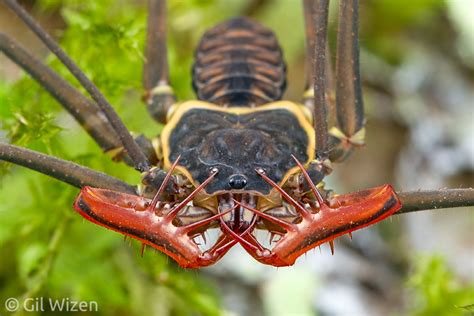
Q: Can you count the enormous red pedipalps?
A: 2